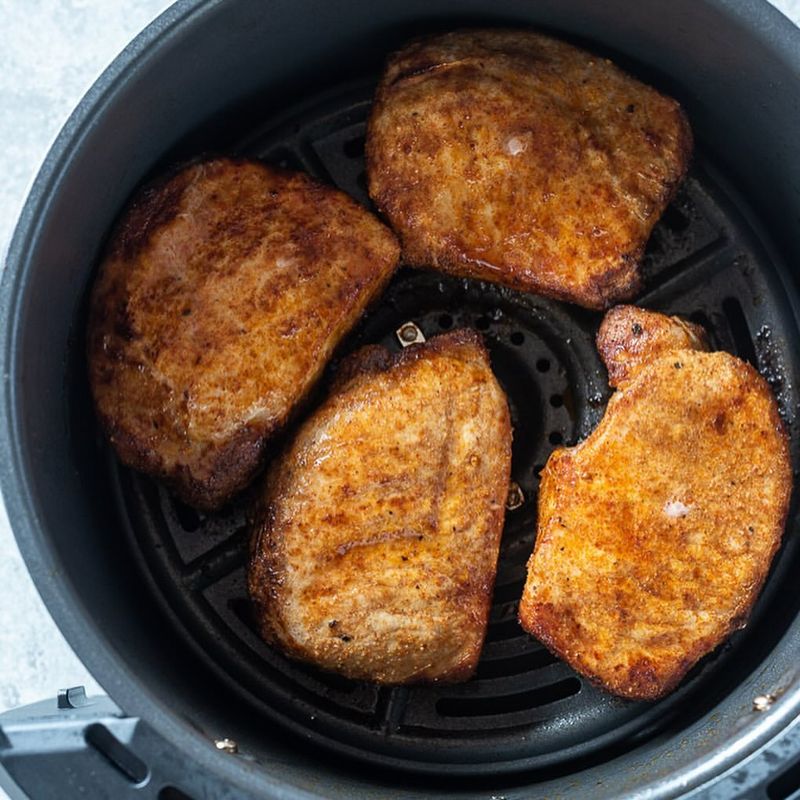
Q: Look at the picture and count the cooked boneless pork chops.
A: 4